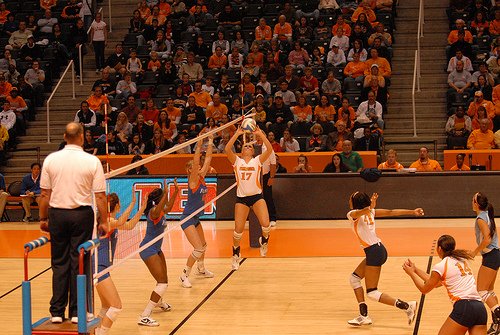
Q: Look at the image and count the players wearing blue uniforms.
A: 3